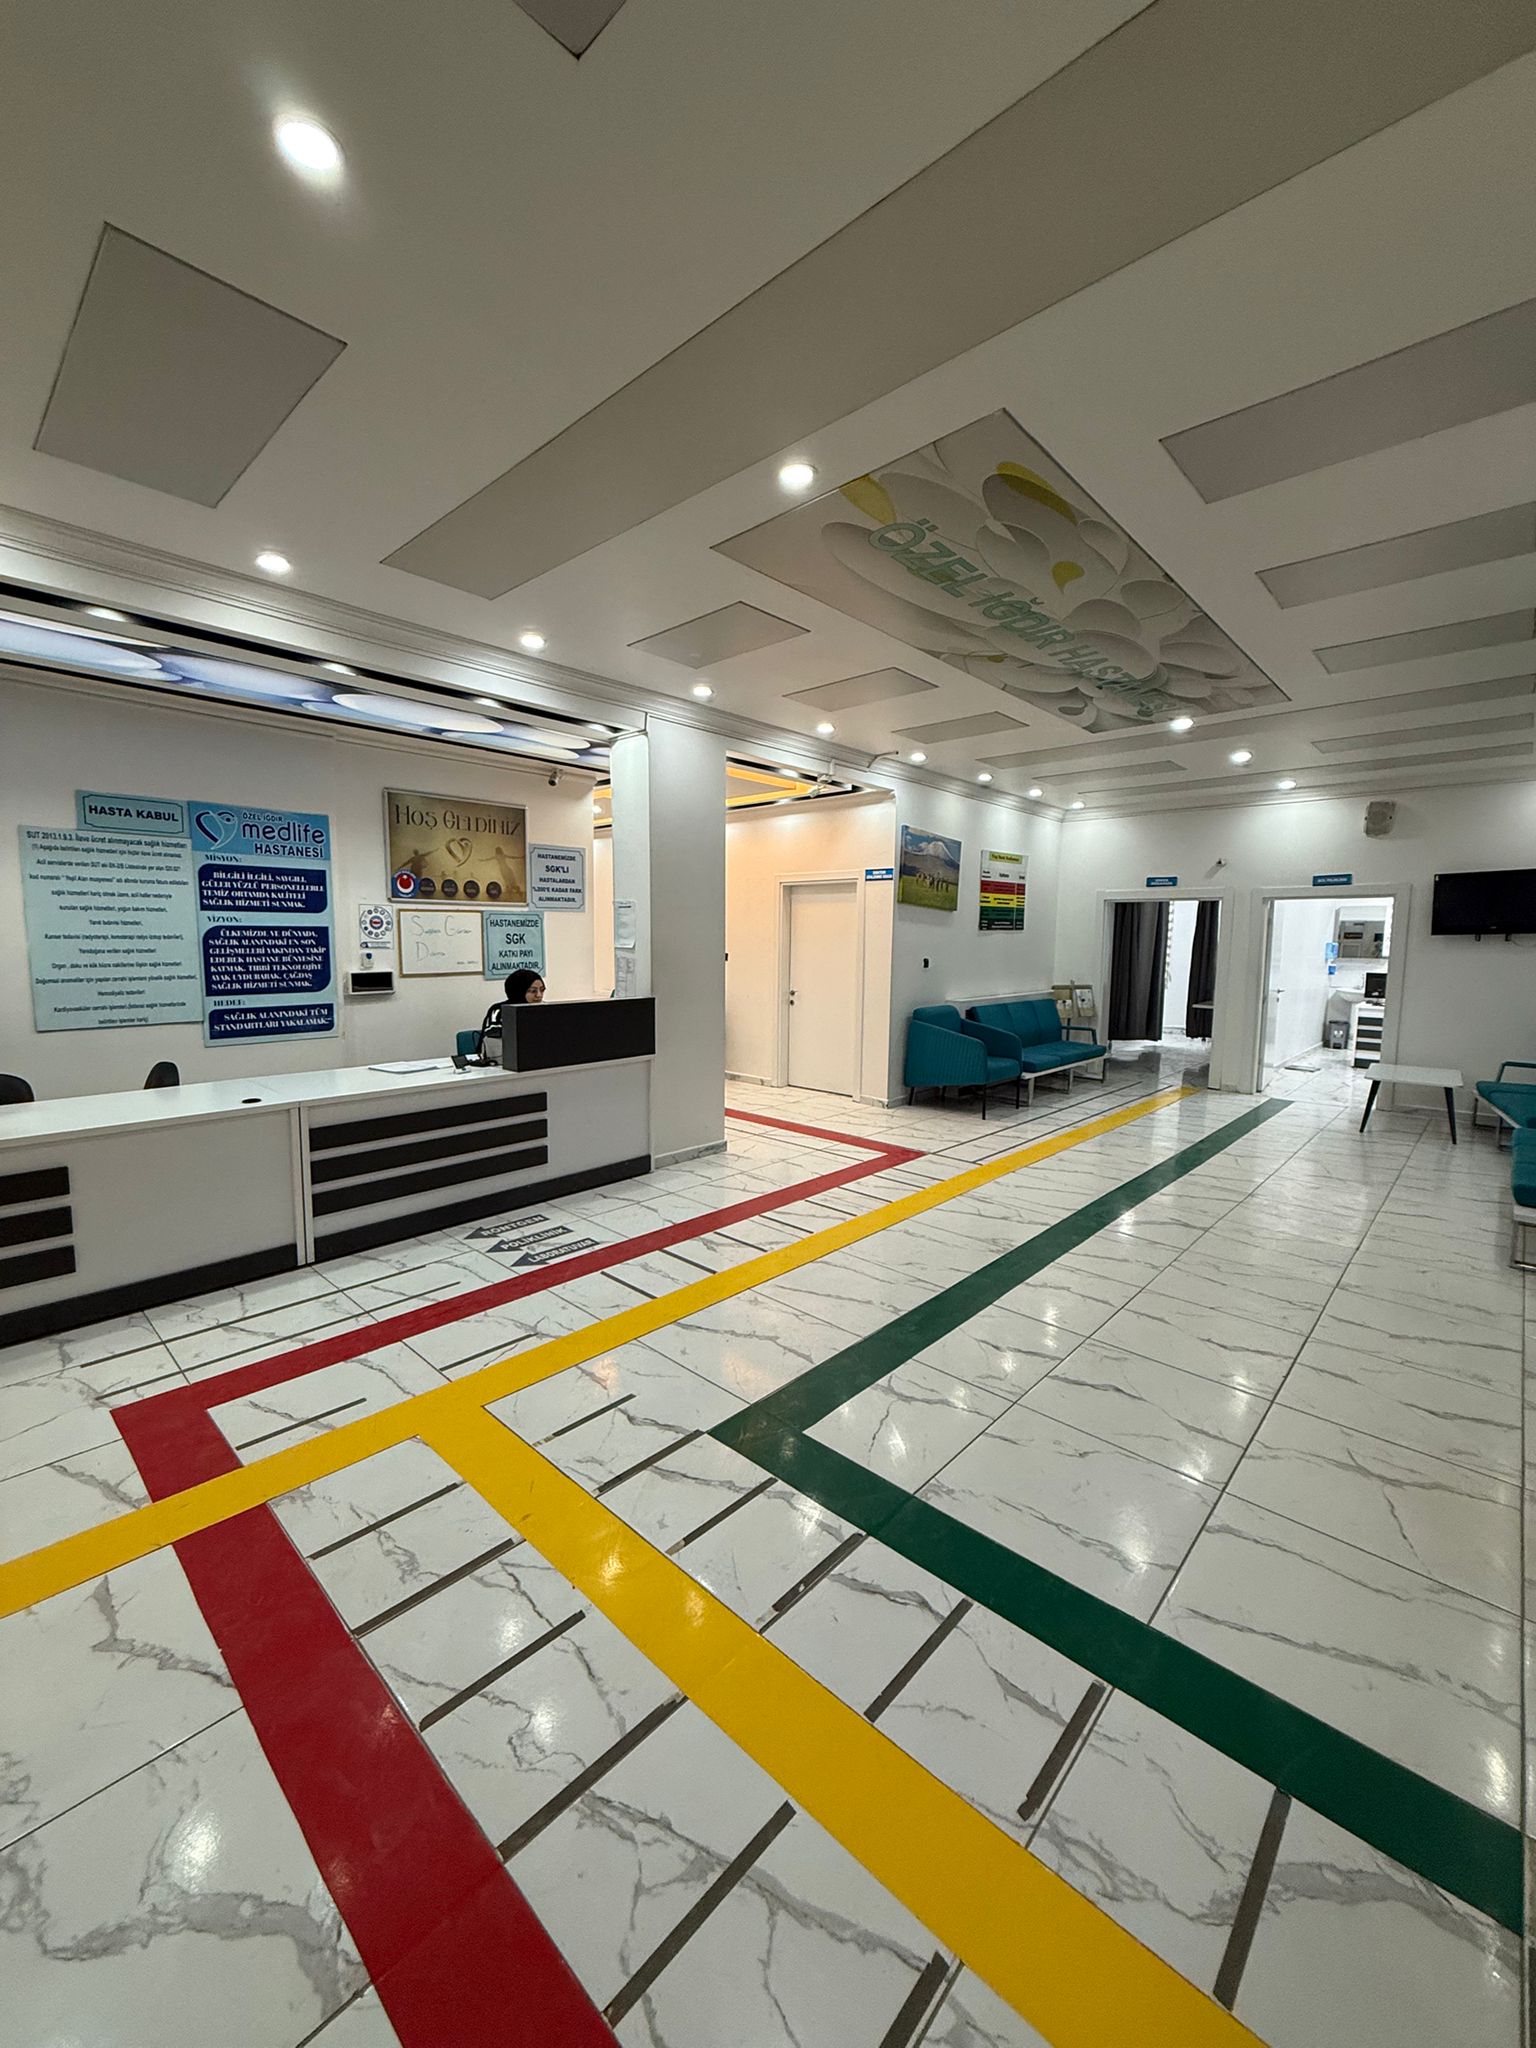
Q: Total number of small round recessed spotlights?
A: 13